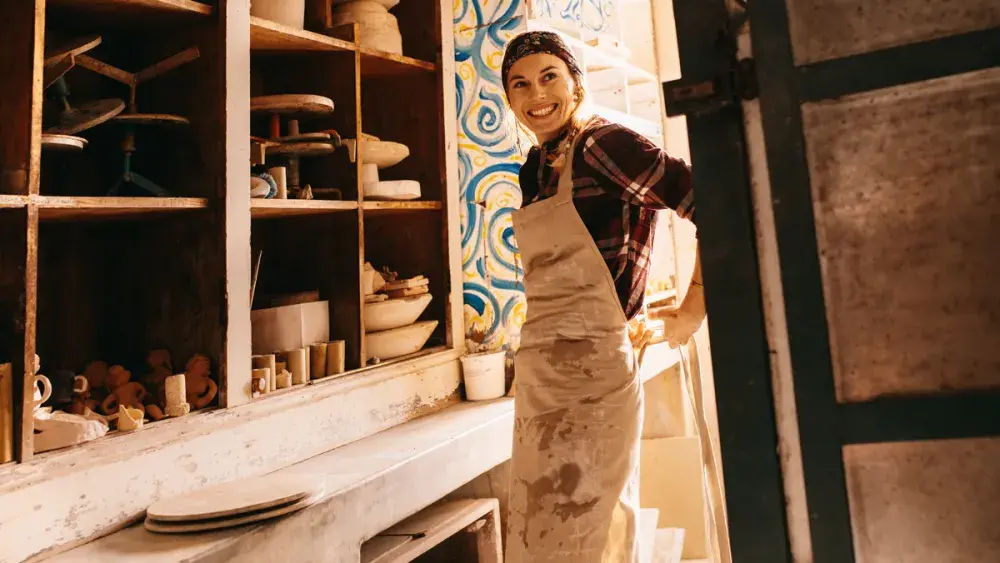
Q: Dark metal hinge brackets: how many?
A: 1